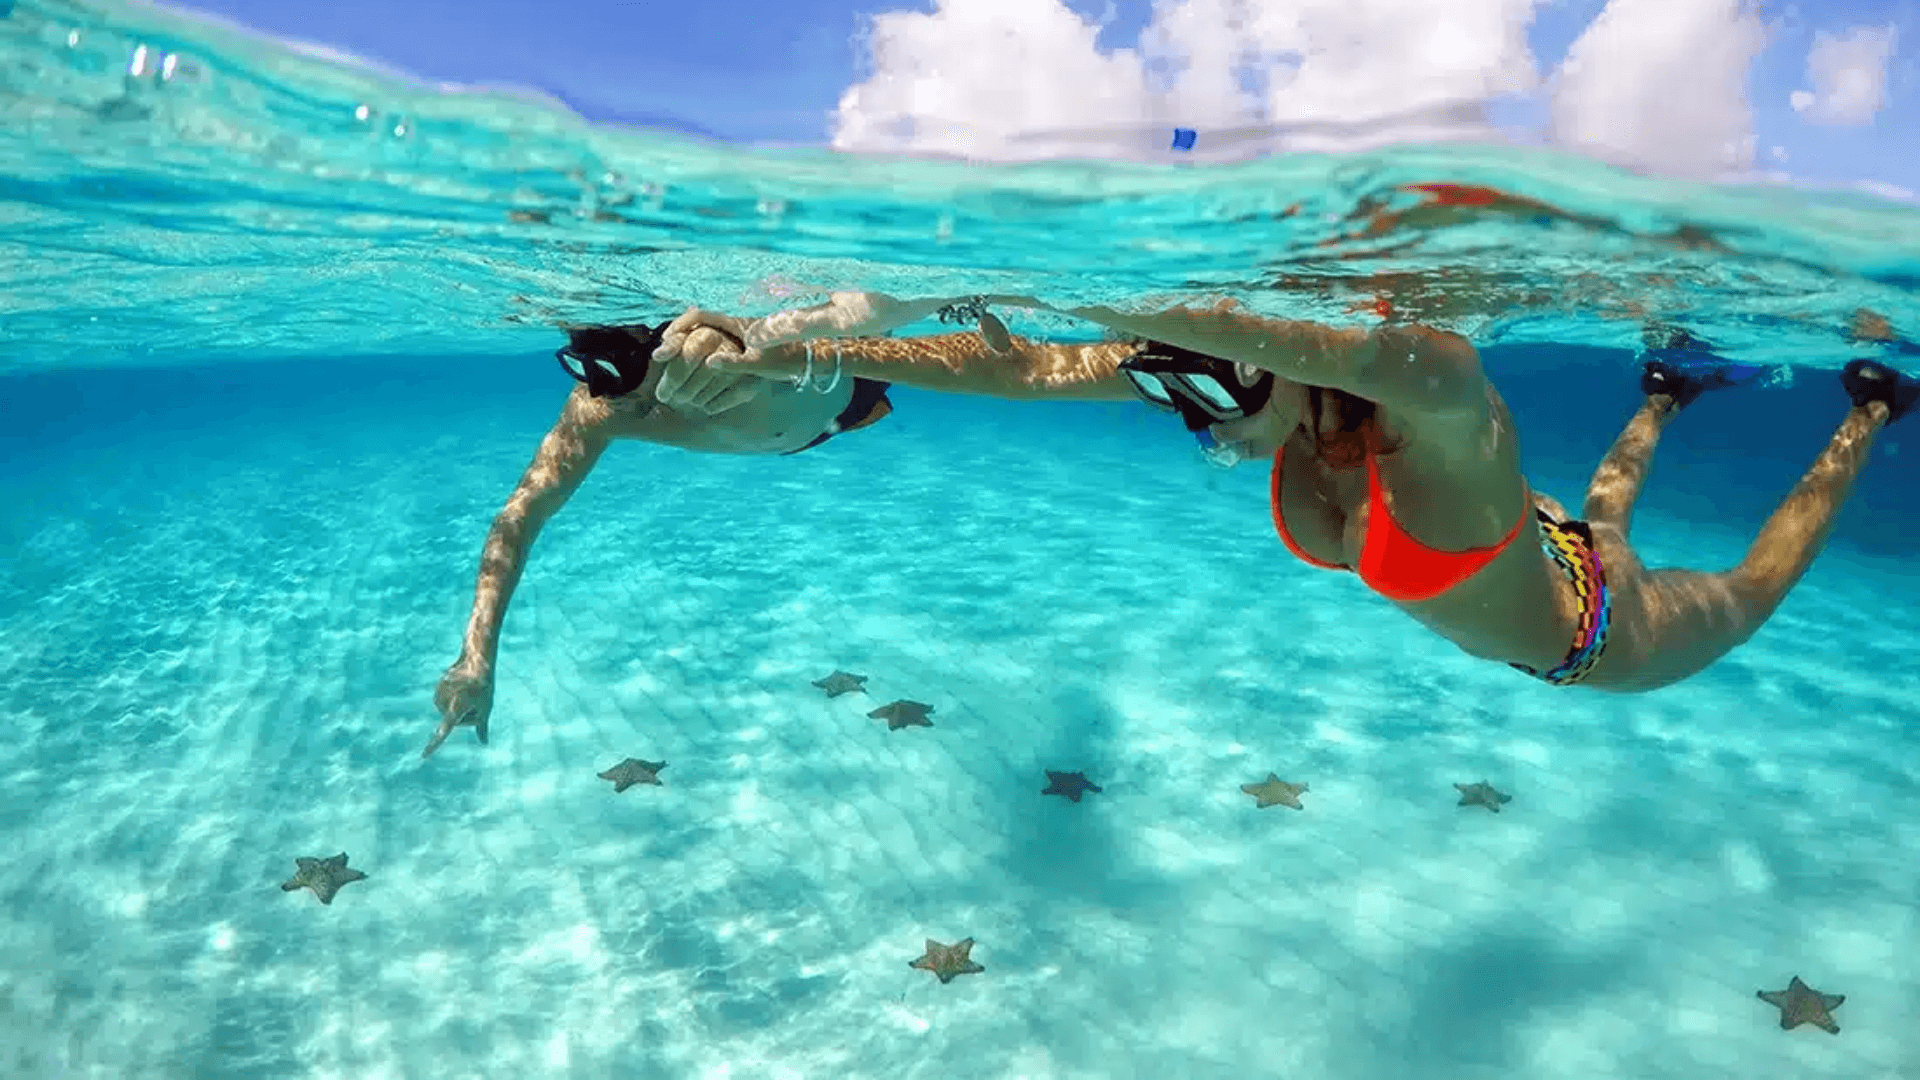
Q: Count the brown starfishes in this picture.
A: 9